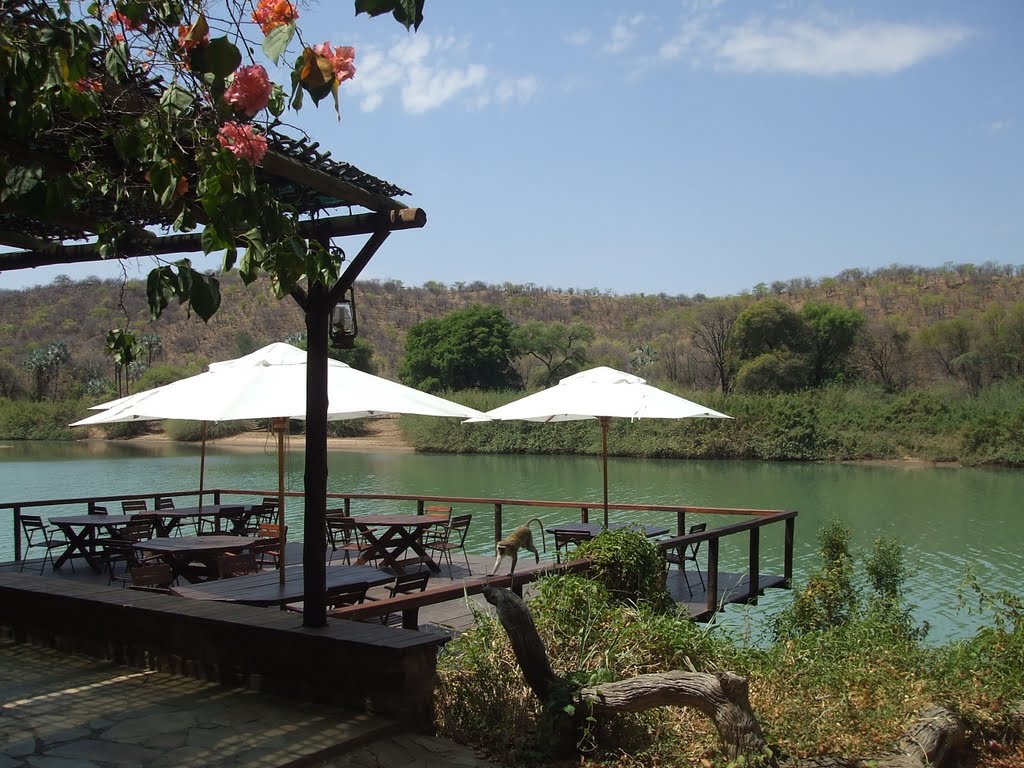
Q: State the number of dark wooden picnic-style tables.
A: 6